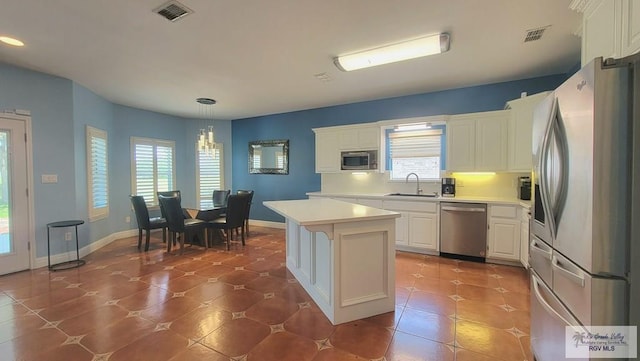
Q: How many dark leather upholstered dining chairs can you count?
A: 6